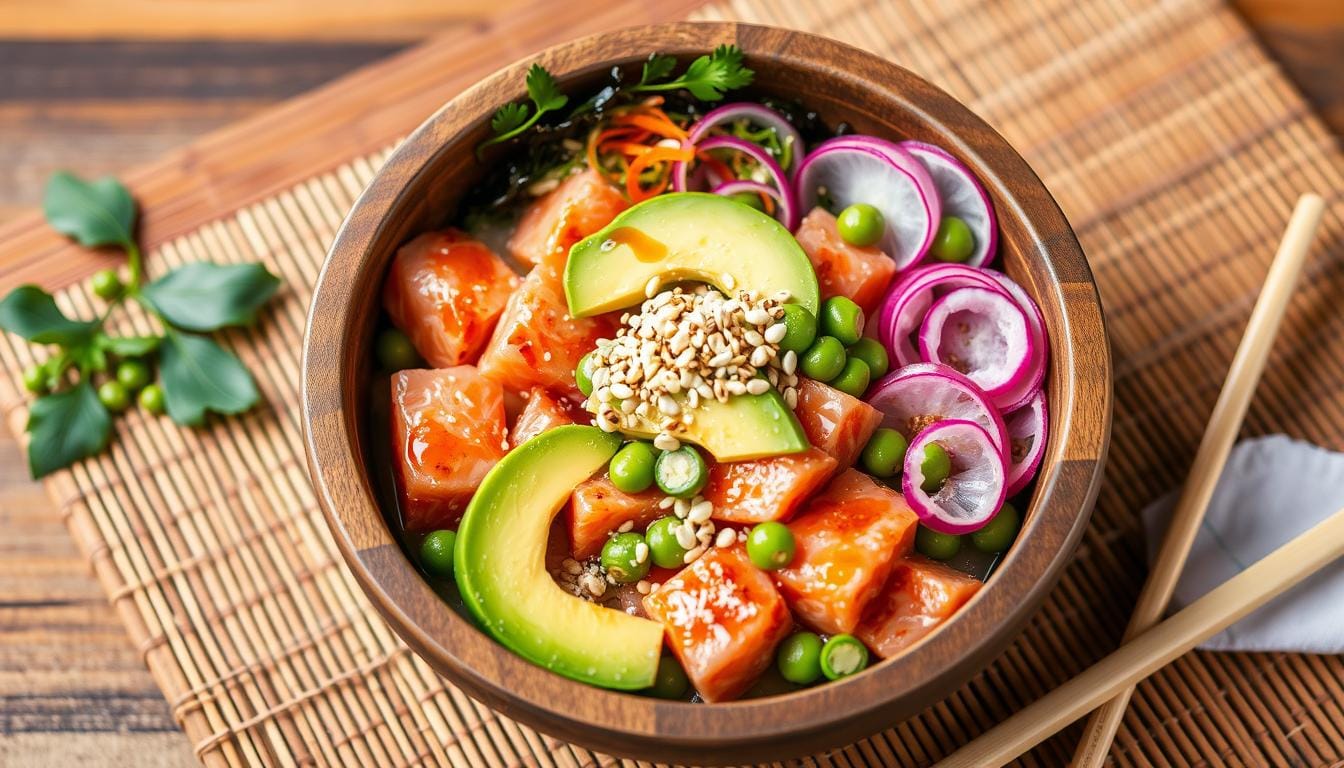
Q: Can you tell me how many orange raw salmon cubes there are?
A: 12